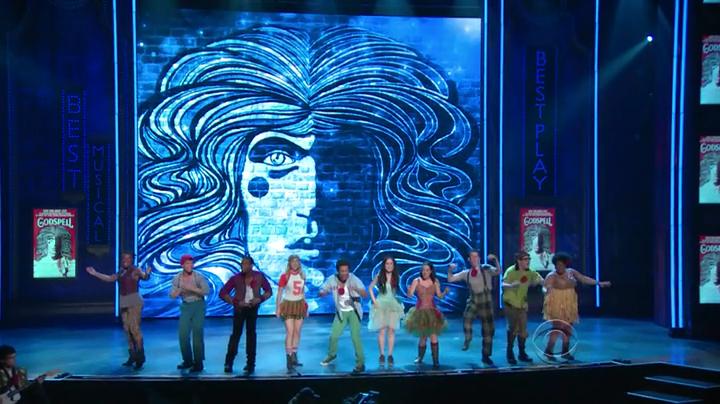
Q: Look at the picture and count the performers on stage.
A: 10